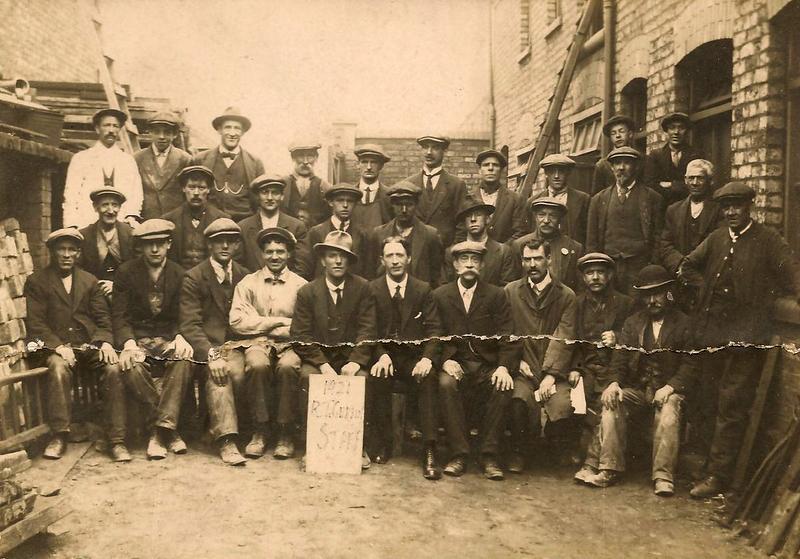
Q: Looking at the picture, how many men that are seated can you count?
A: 10